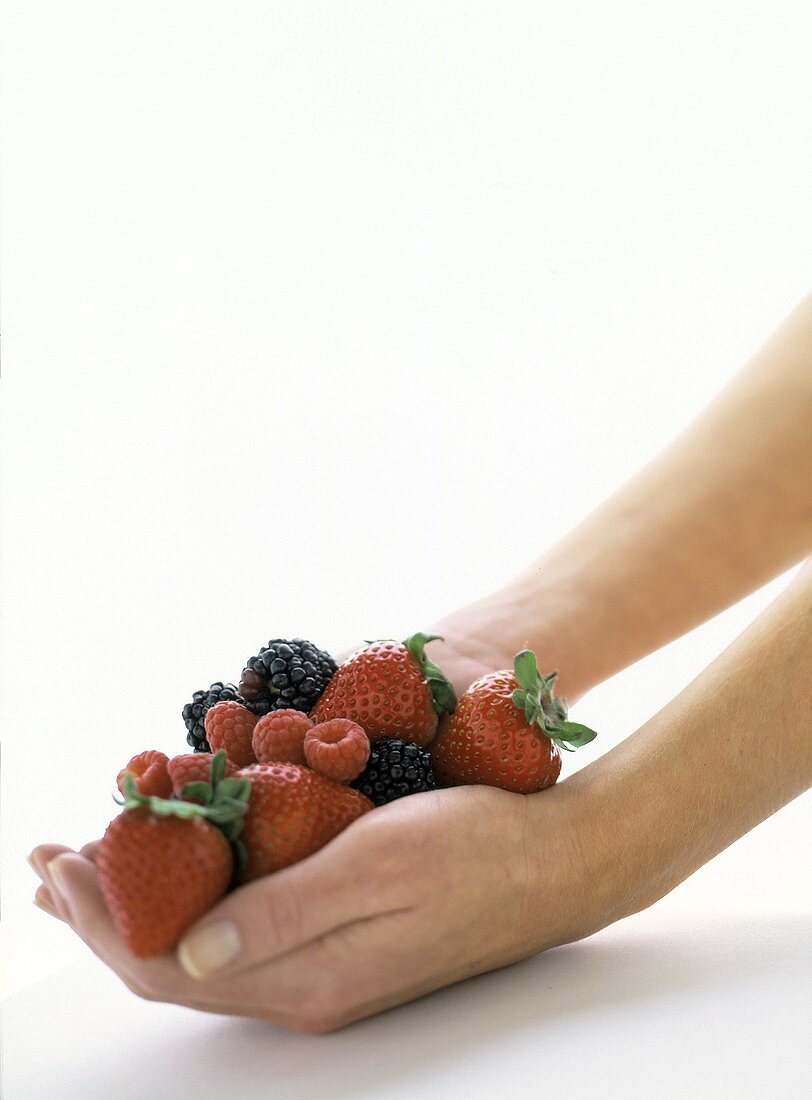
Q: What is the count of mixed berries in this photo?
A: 12